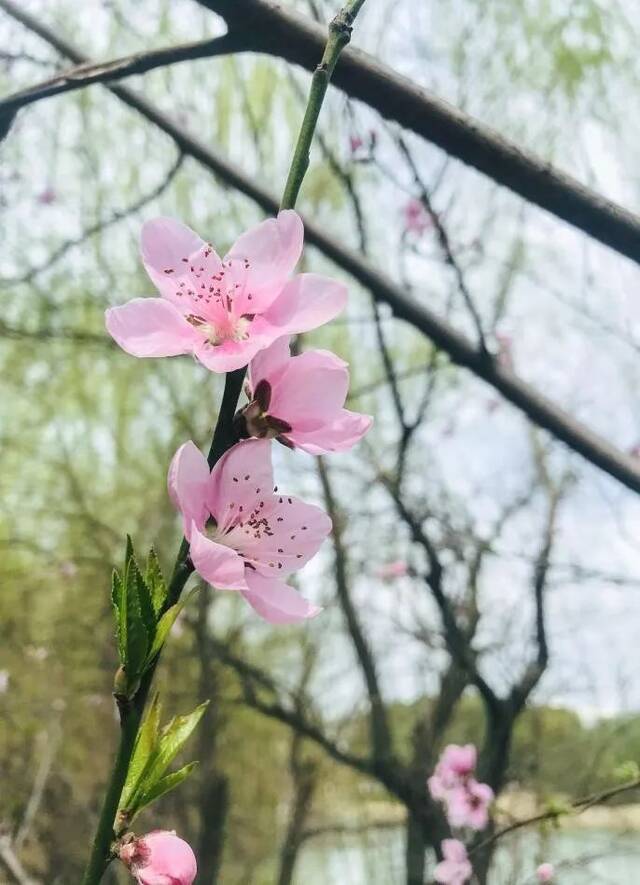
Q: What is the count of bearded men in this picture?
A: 0